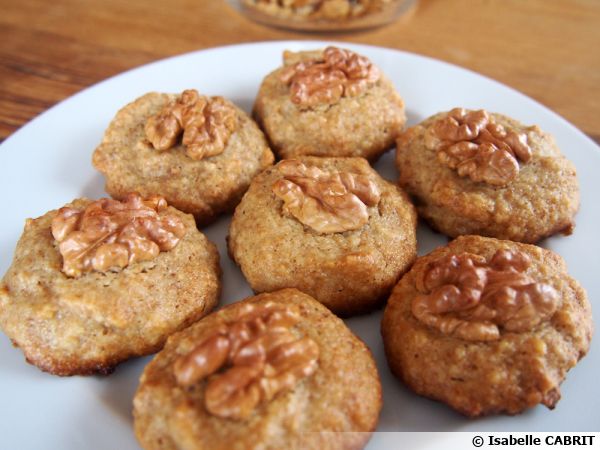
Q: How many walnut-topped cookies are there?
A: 7